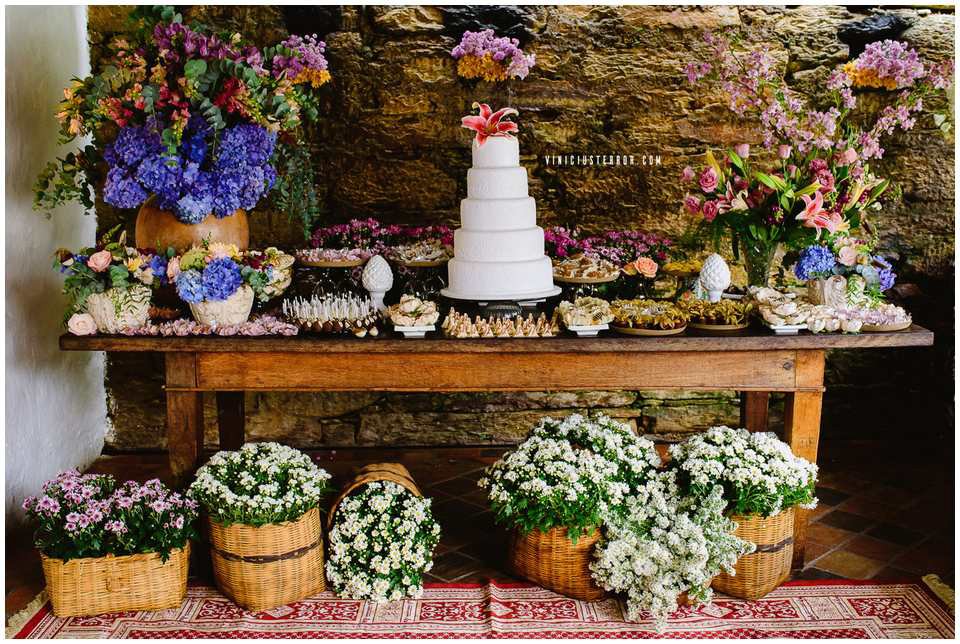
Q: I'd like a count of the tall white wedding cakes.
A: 1